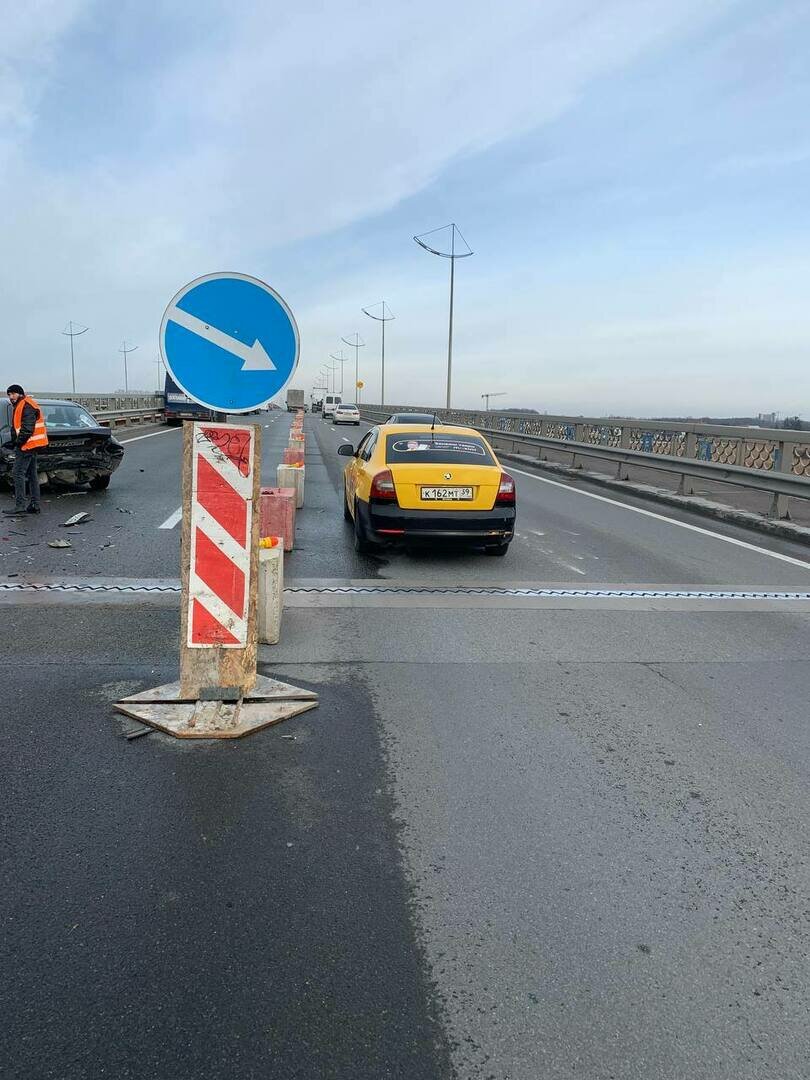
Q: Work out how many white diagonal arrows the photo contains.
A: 1